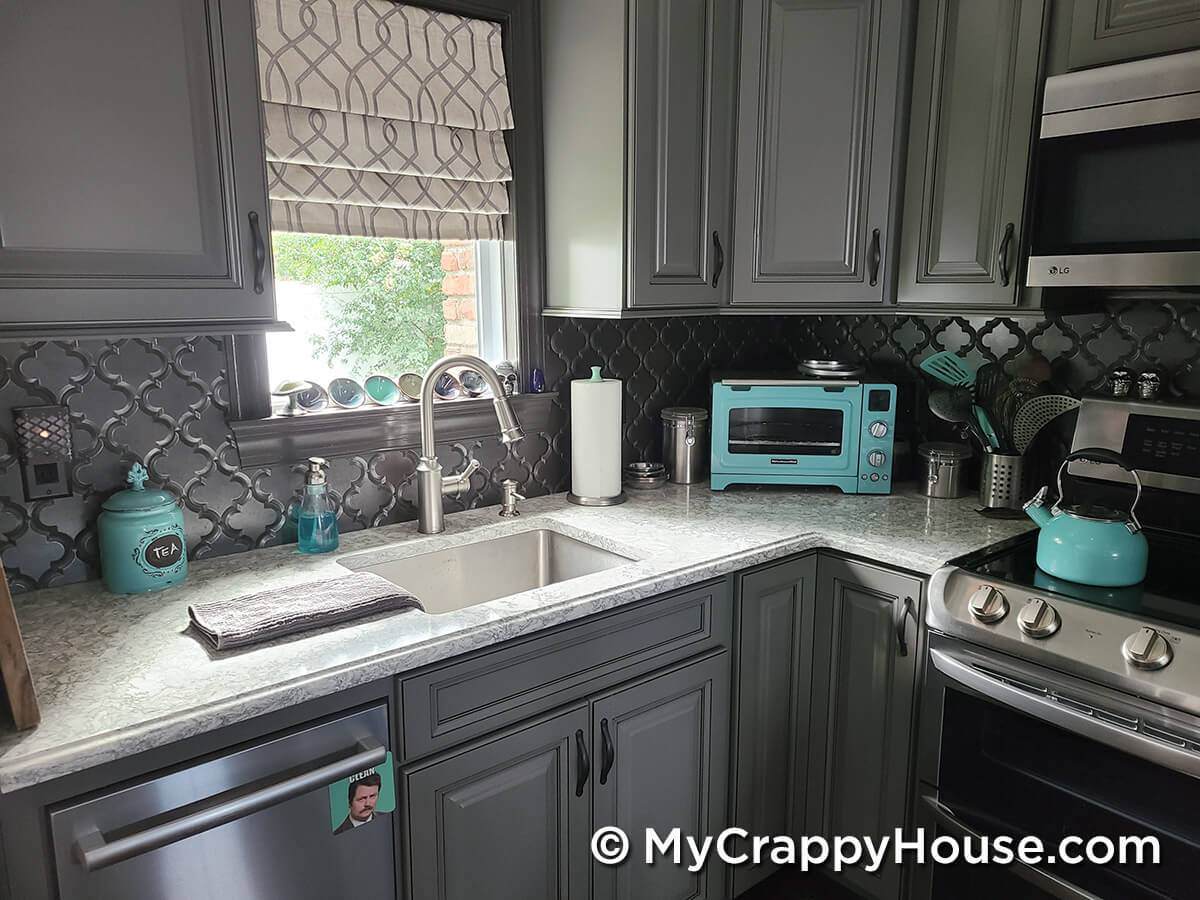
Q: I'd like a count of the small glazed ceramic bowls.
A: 6